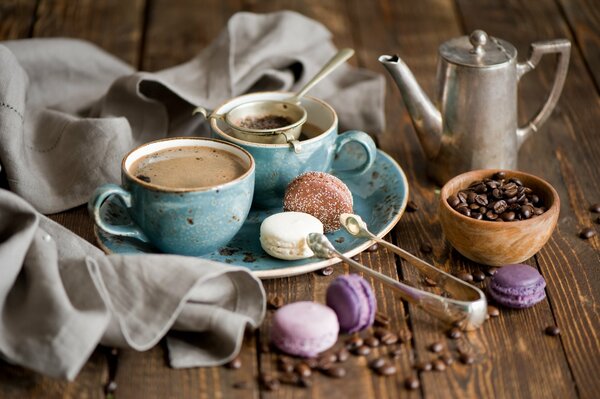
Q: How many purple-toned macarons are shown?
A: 3